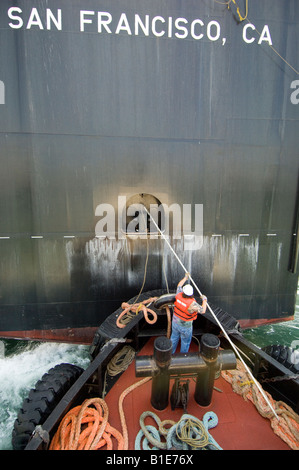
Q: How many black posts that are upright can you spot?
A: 2